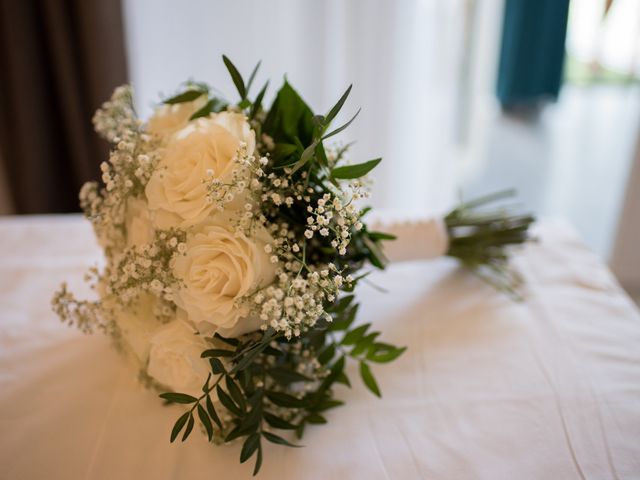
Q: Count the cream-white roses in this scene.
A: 6